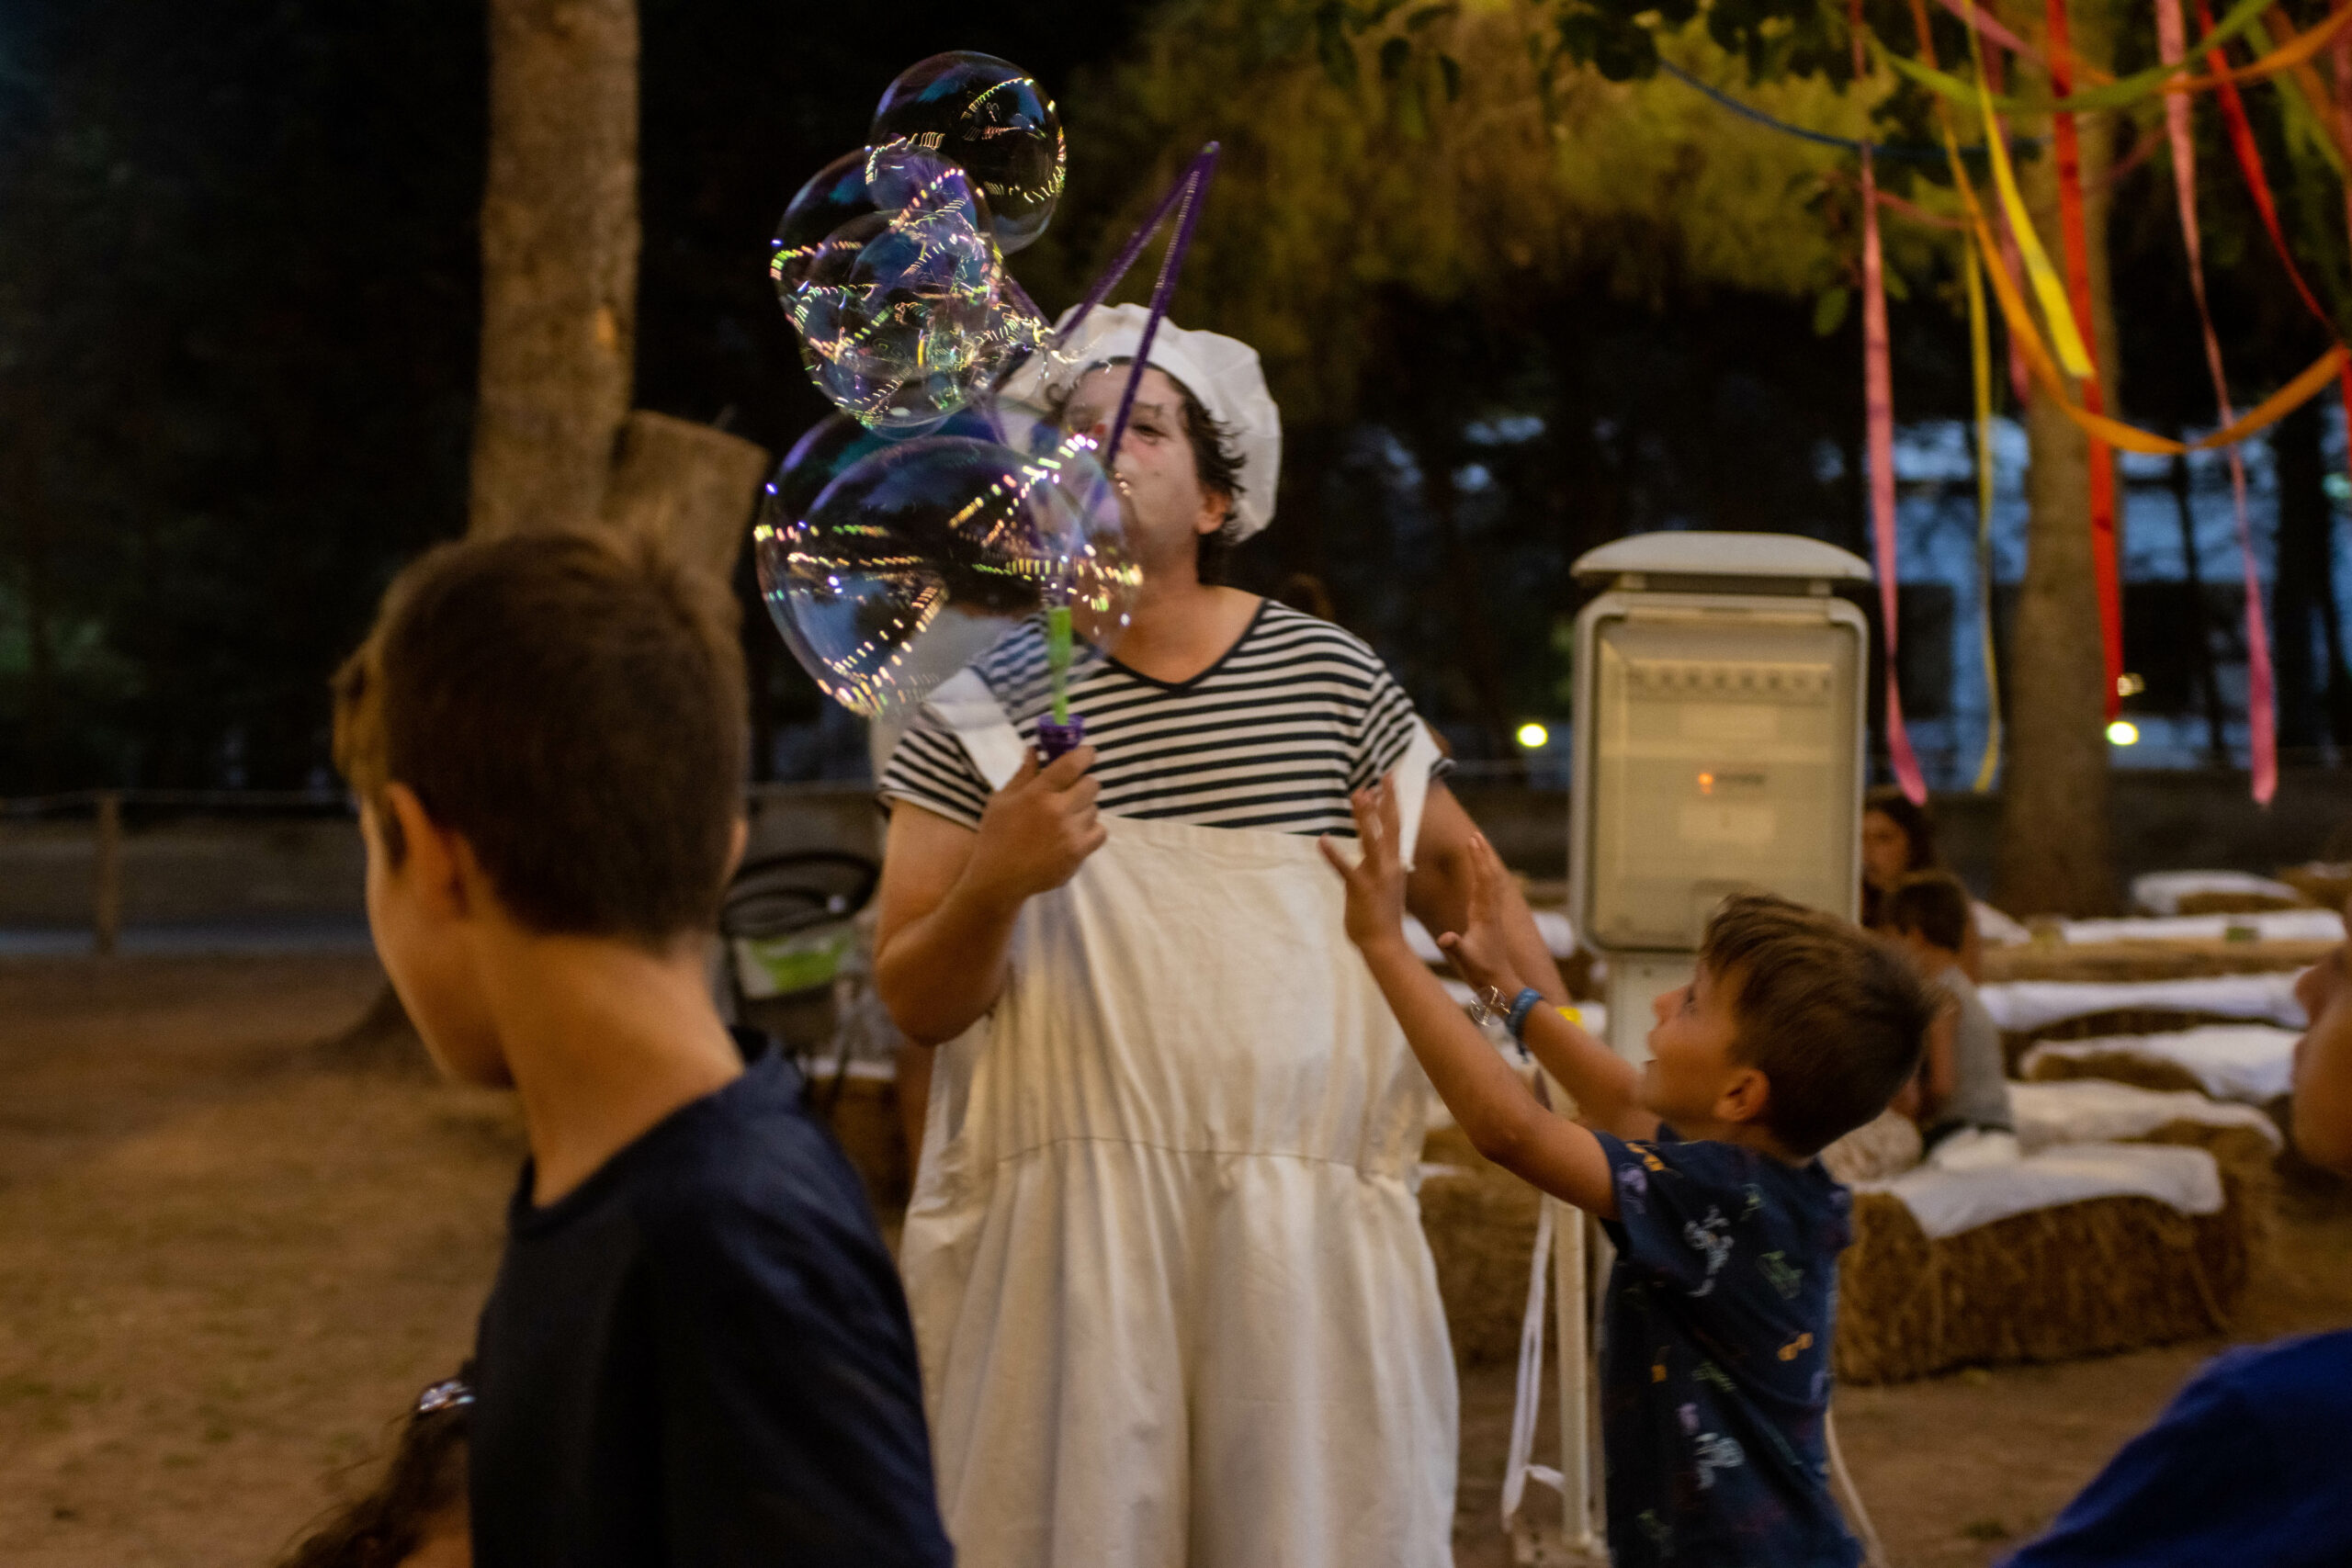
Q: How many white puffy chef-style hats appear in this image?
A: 1